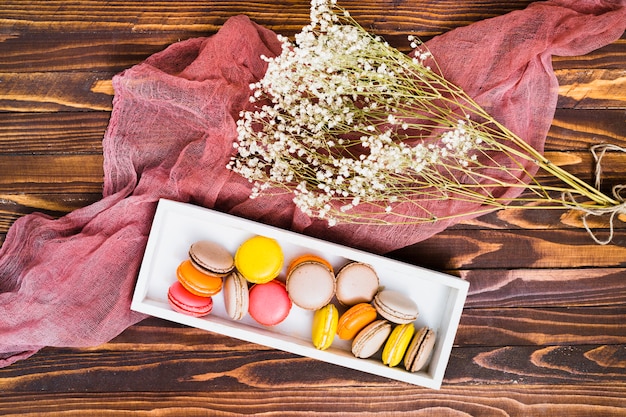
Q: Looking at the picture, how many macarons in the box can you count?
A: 15